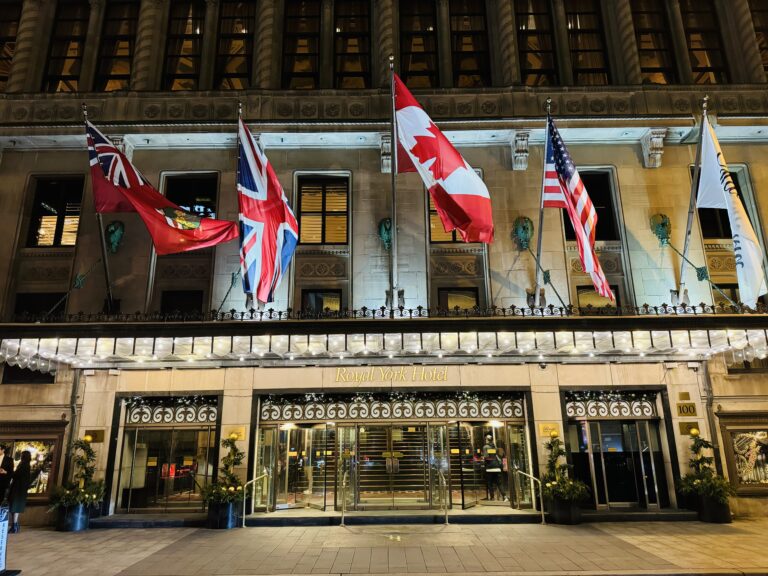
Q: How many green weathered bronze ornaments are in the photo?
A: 4